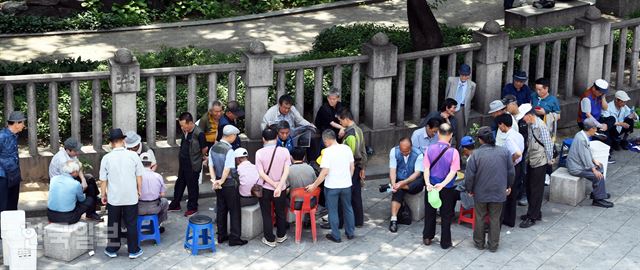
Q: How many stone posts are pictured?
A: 5